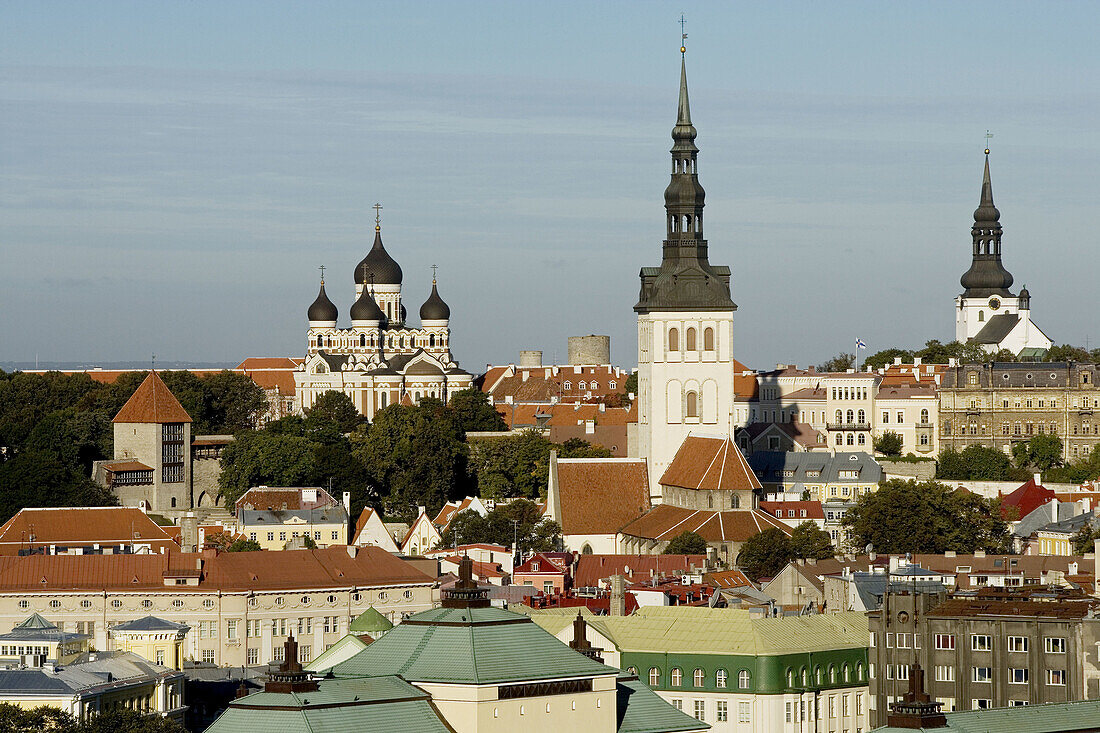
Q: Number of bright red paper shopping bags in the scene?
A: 0